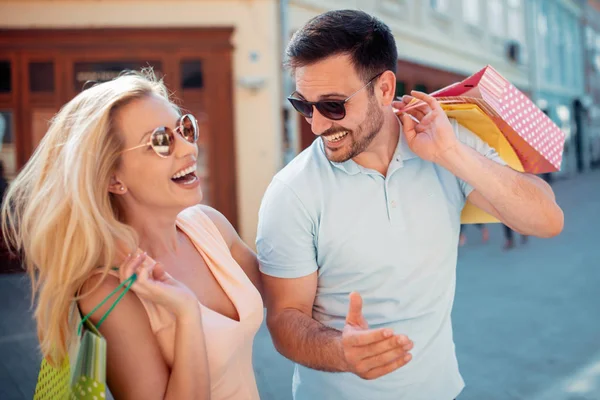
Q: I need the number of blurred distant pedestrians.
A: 2